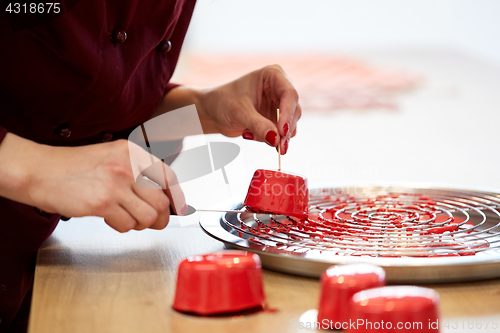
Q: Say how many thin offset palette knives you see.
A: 1